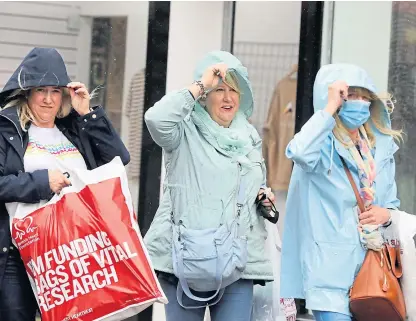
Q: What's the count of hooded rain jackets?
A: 3